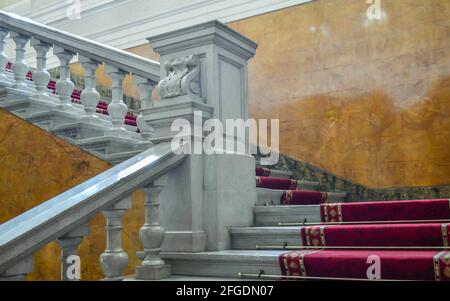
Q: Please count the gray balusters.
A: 11